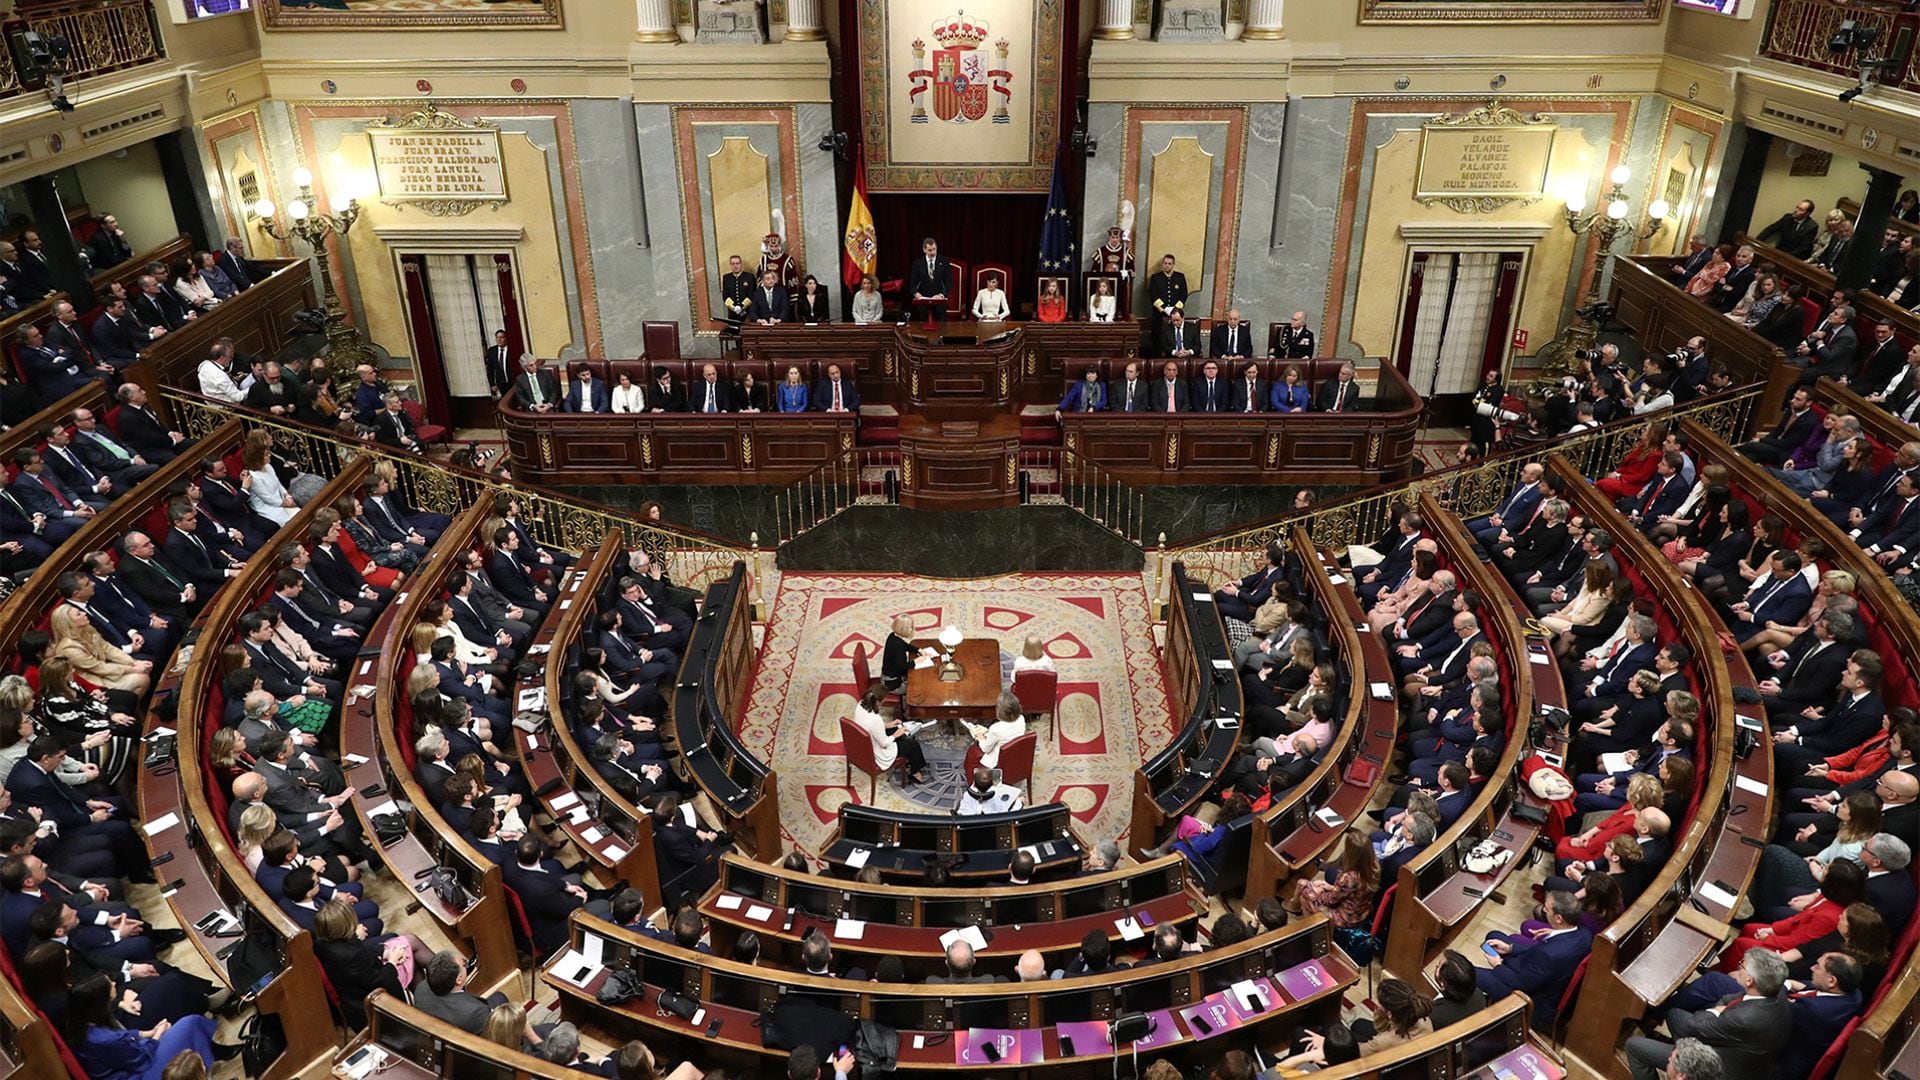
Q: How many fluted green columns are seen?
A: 0